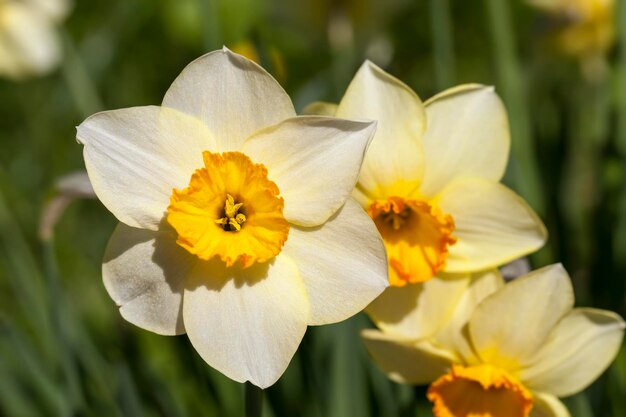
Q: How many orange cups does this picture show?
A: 3